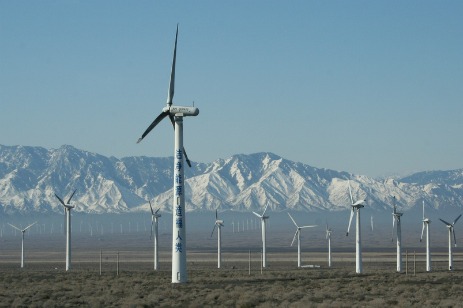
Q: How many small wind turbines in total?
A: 11